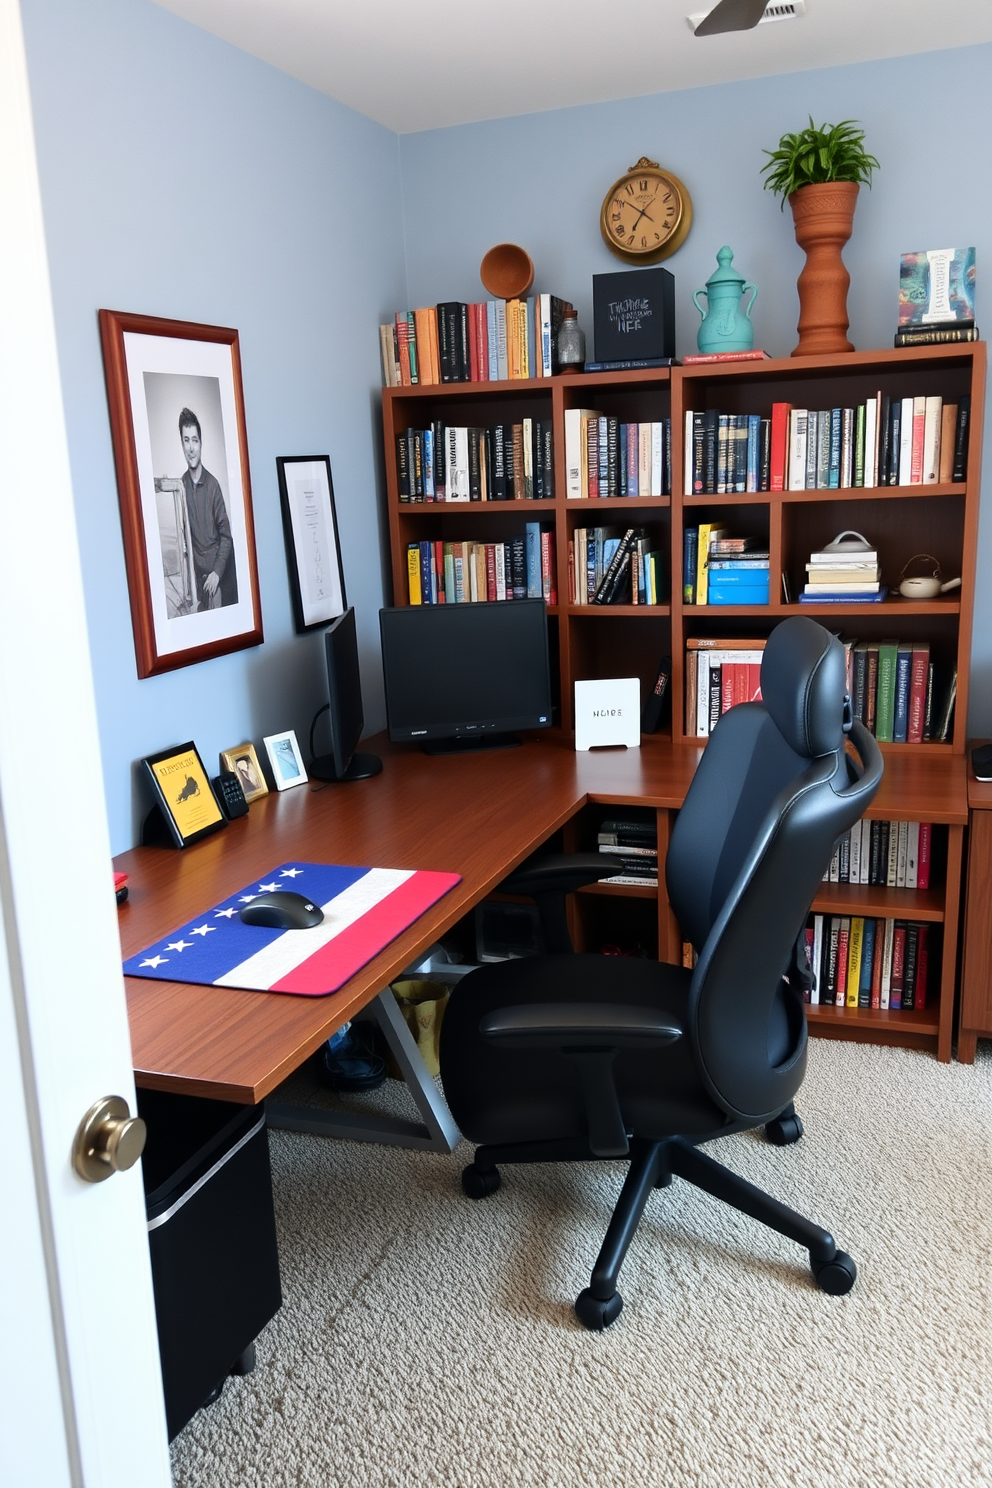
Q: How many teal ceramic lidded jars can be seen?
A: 1